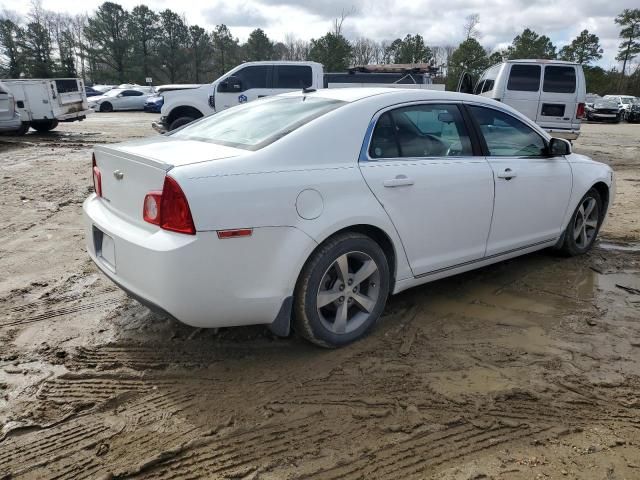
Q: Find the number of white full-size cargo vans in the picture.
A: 1